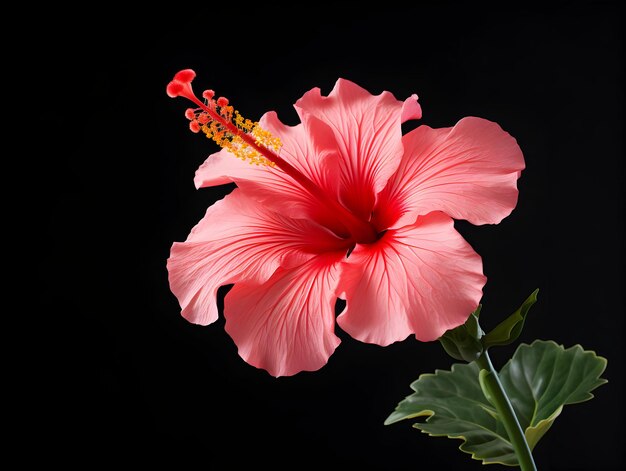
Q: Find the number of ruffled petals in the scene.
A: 6